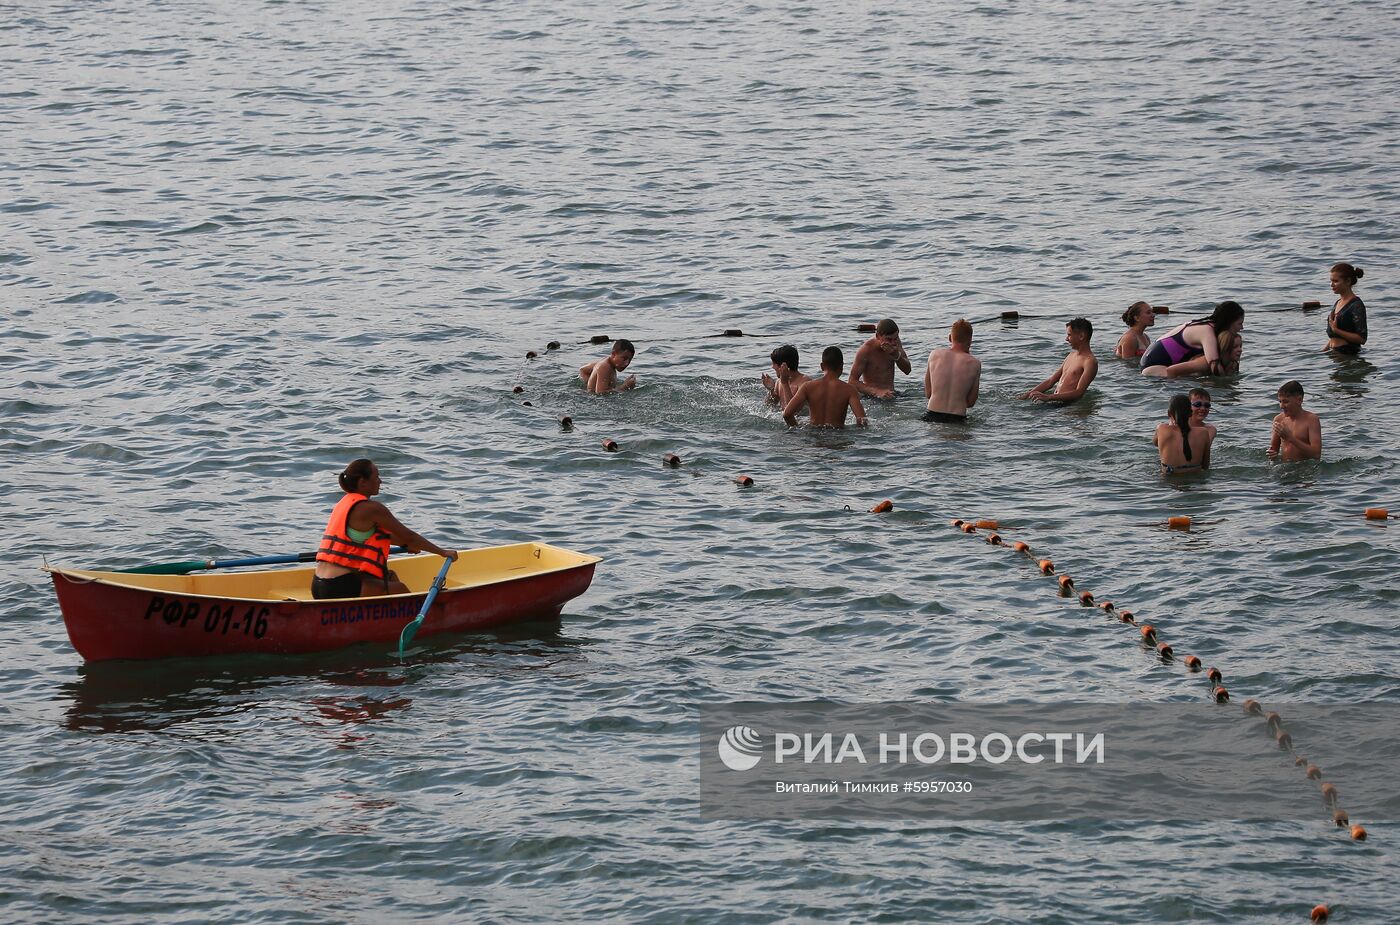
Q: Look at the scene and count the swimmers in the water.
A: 13